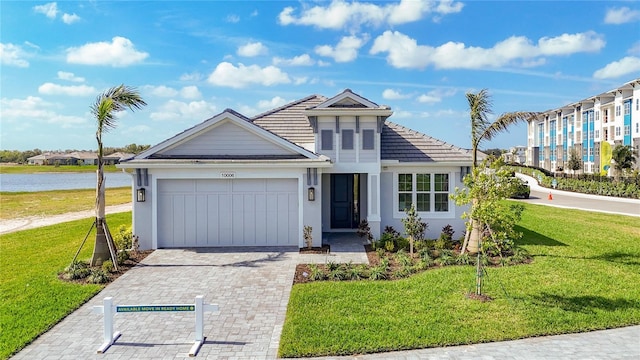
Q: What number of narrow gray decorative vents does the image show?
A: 3